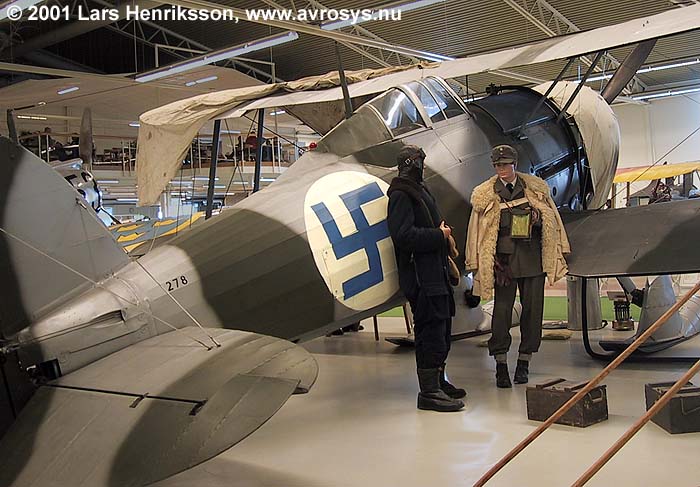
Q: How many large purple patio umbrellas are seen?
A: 0